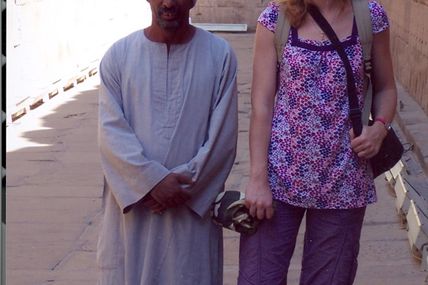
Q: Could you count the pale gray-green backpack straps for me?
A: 2